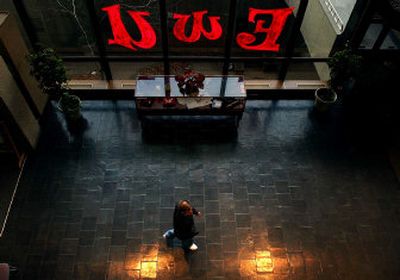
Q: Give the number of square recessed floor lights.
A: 2